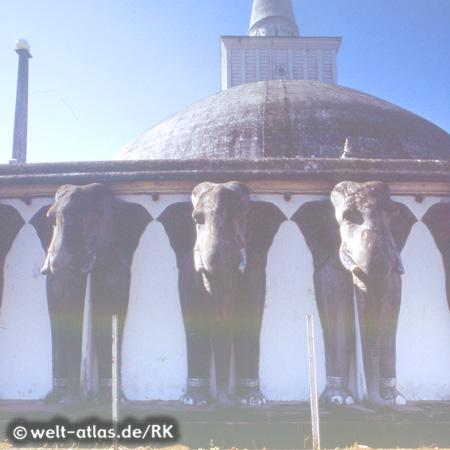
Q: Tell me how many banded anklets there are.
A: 6